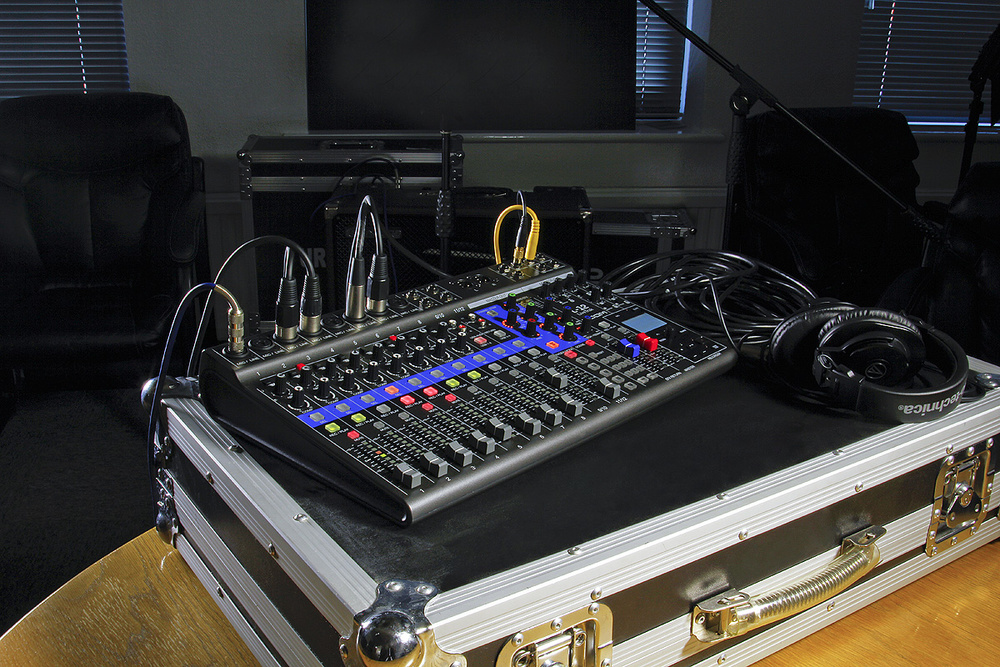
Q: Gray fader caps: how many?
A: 10